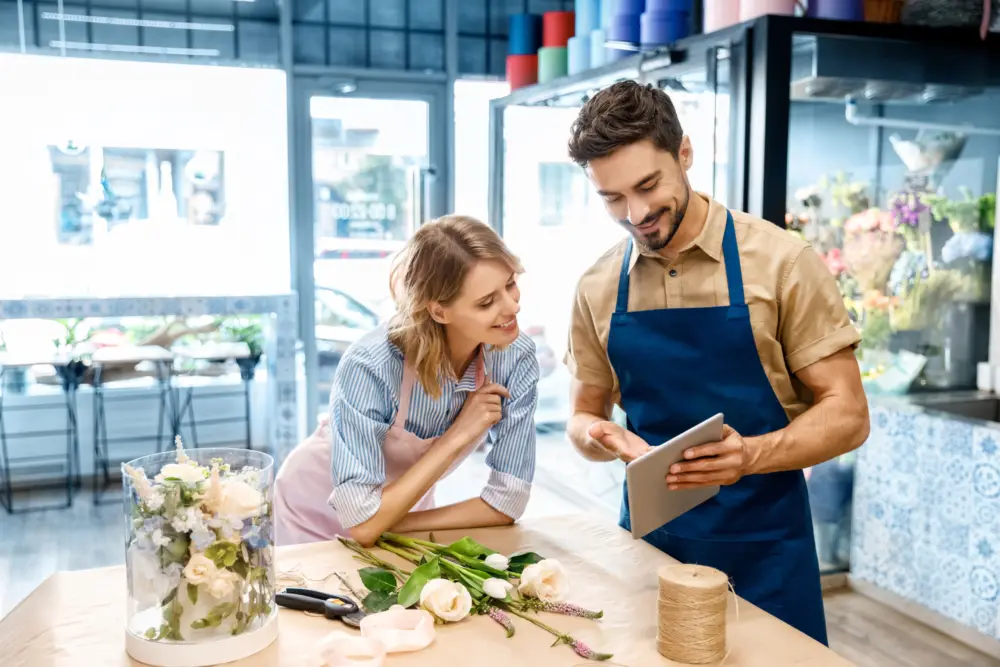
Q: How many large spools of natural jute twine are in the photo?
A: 1